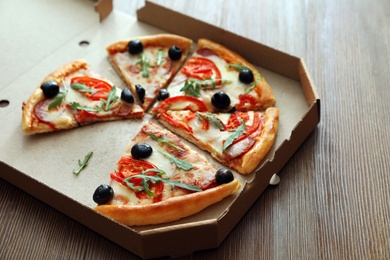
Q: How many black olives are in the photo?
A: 11